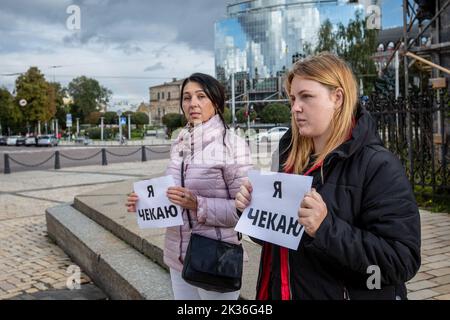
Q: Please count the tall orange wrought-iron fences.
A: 0